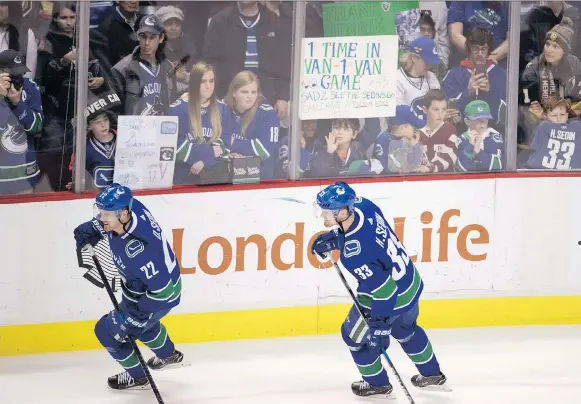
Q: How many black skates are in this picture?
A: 4